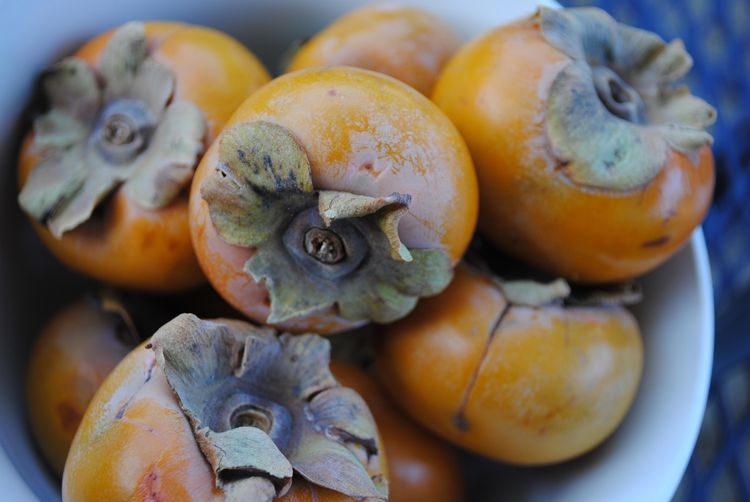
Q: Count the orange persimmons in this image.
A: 8